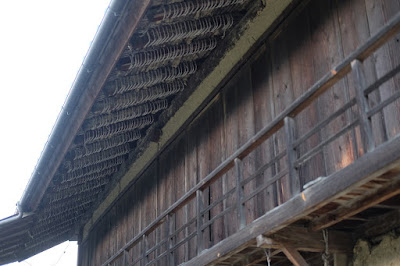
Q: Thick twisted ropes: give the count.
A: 2